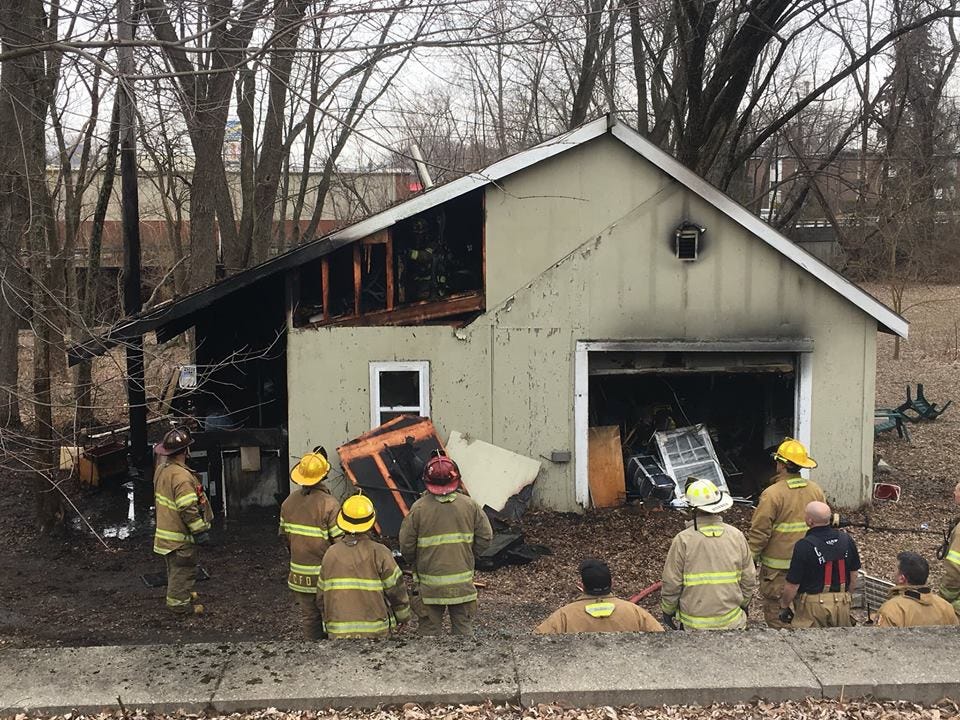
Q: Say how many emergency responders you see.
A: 11